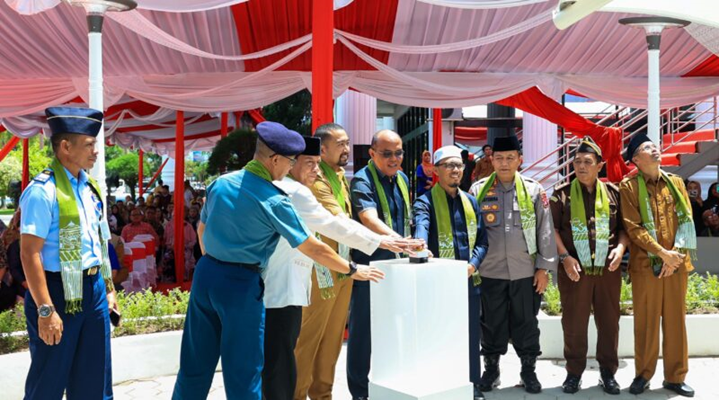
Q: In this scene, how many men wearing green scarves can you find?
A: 9